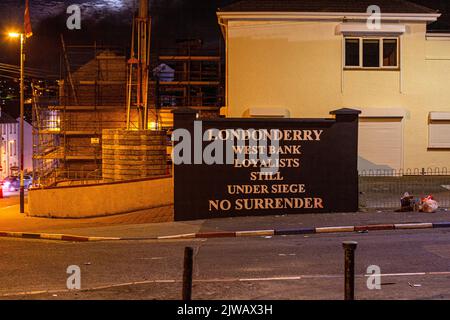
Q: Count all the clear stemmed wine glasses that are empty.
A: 0